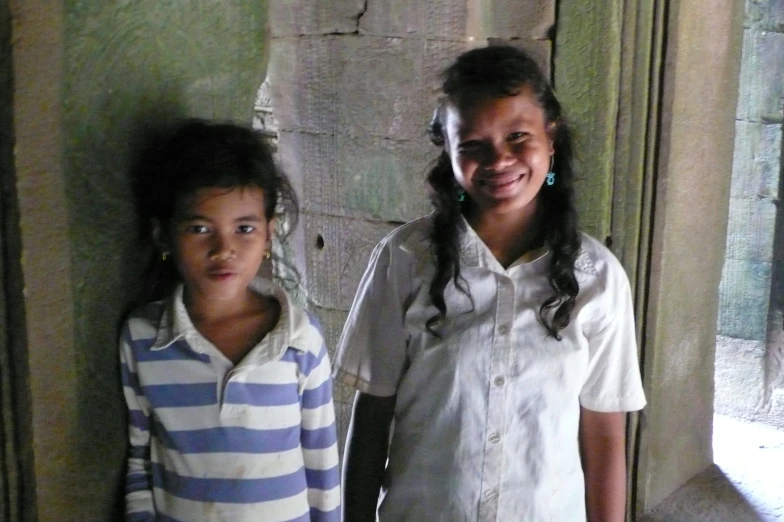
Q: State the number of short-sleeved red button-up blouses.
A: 0